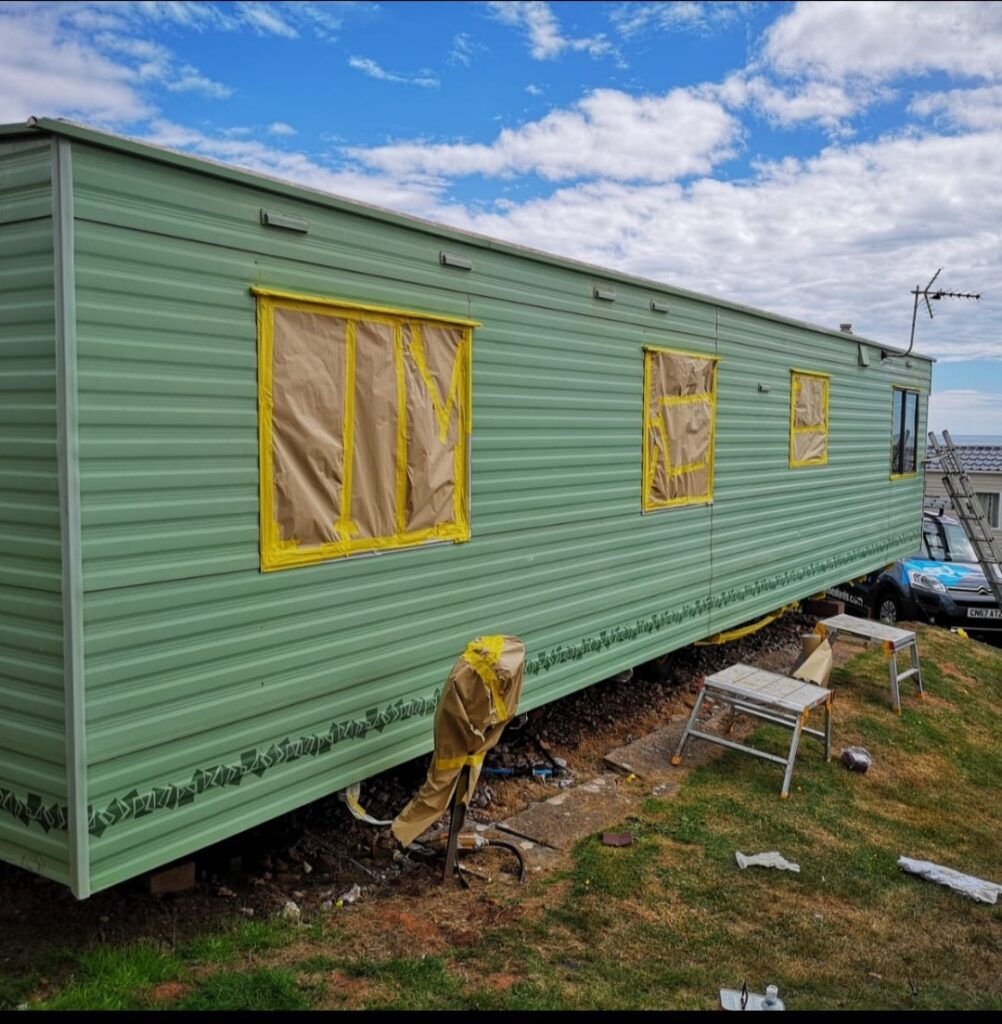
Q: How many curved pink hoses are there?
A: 0